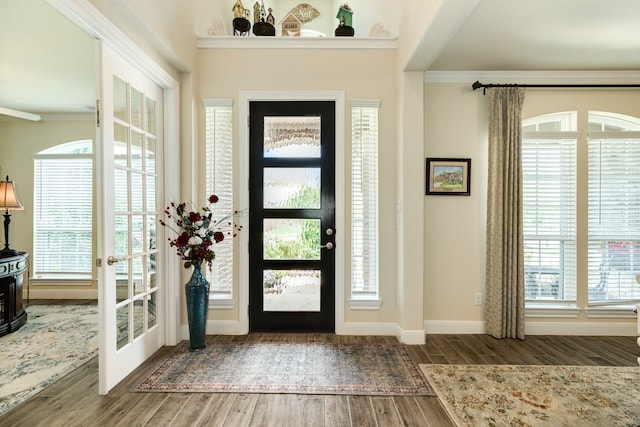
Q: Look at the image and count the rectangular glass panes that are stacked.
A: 4